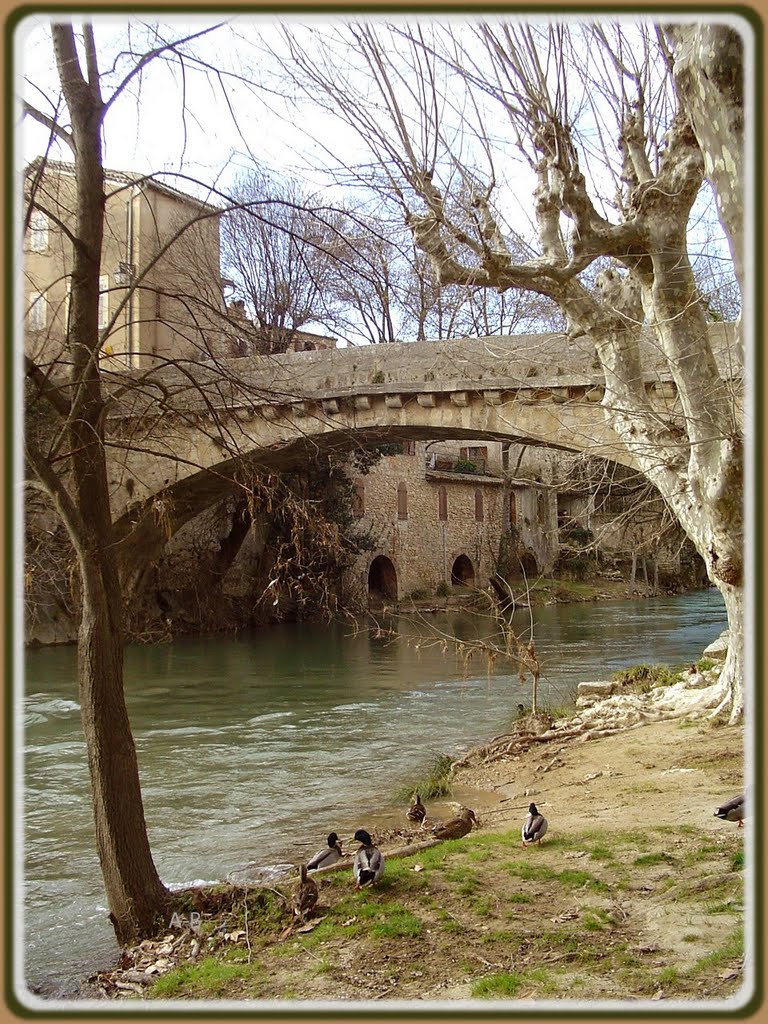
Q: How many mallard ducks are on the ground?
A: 7